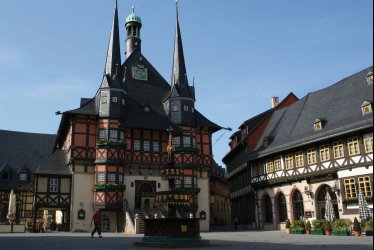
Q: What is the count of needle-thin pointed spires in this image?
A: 2